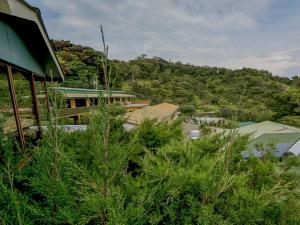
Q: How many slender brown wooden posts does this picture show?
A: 3